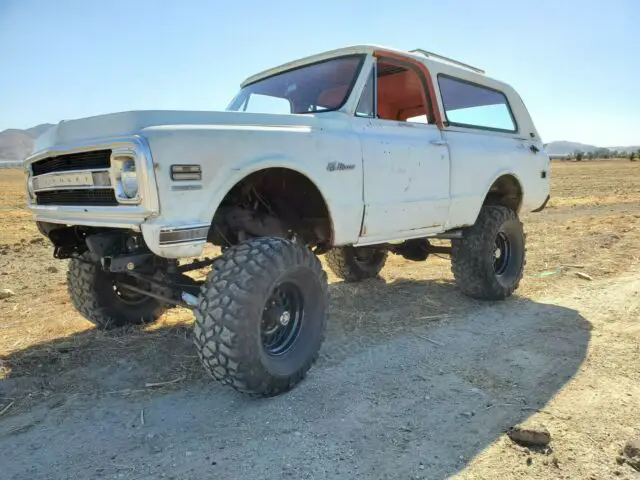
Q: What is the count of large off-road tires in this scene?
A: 4